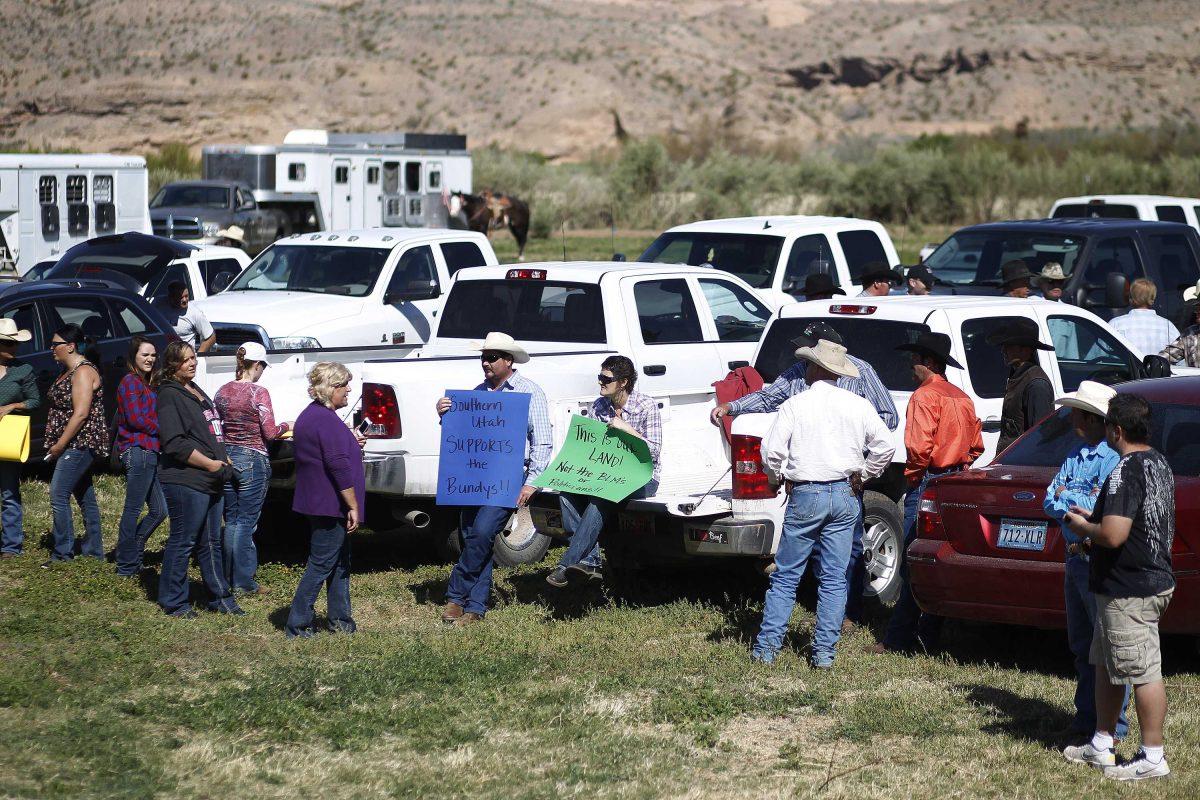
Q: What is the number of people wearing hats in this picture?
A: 15